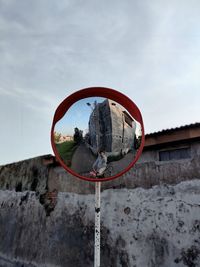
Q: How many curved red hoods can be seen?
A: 1